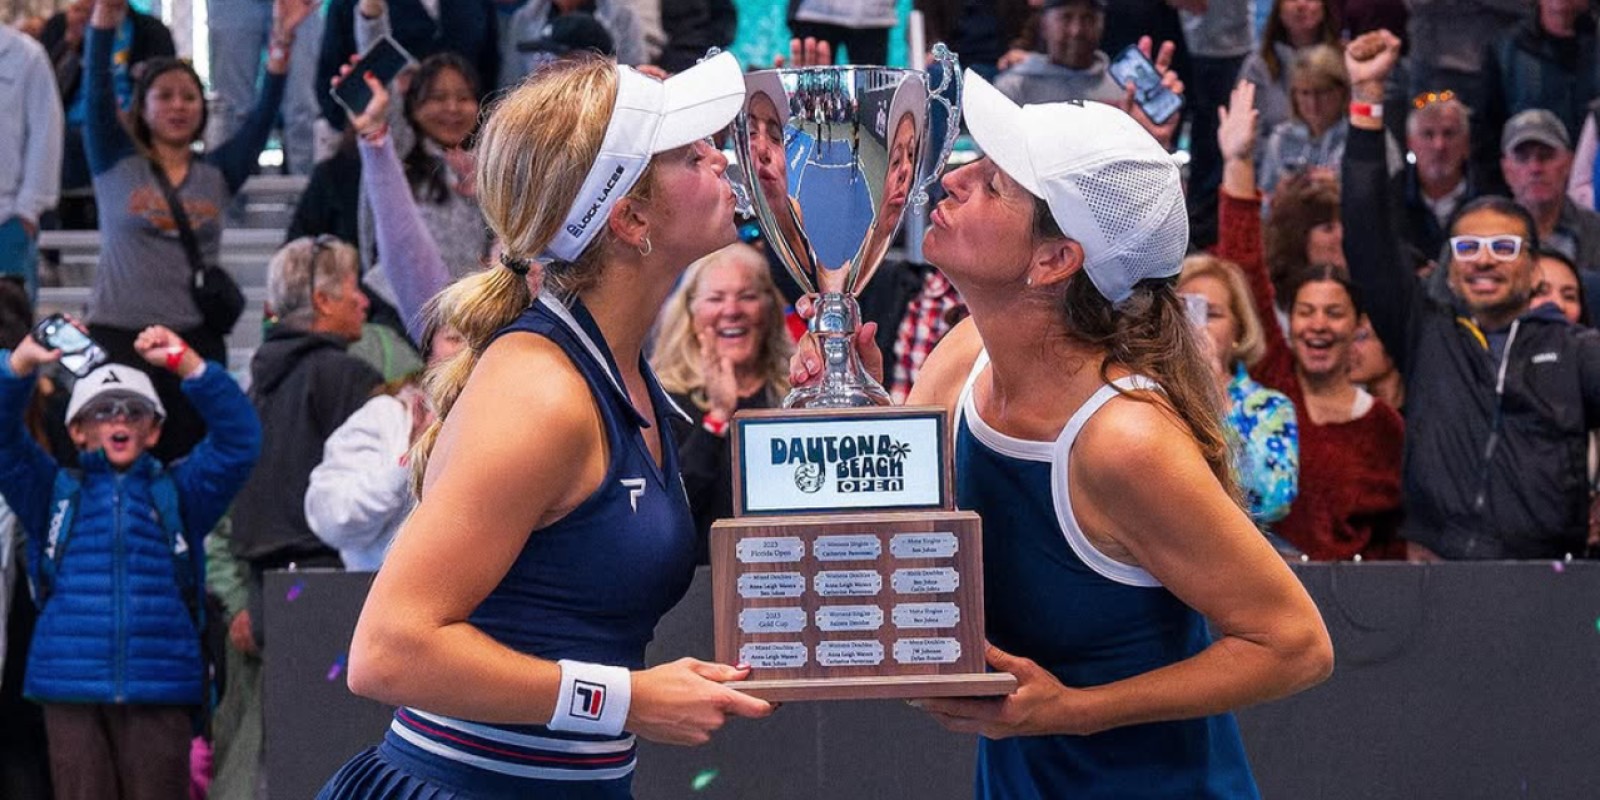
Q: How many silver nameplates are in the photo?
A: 12